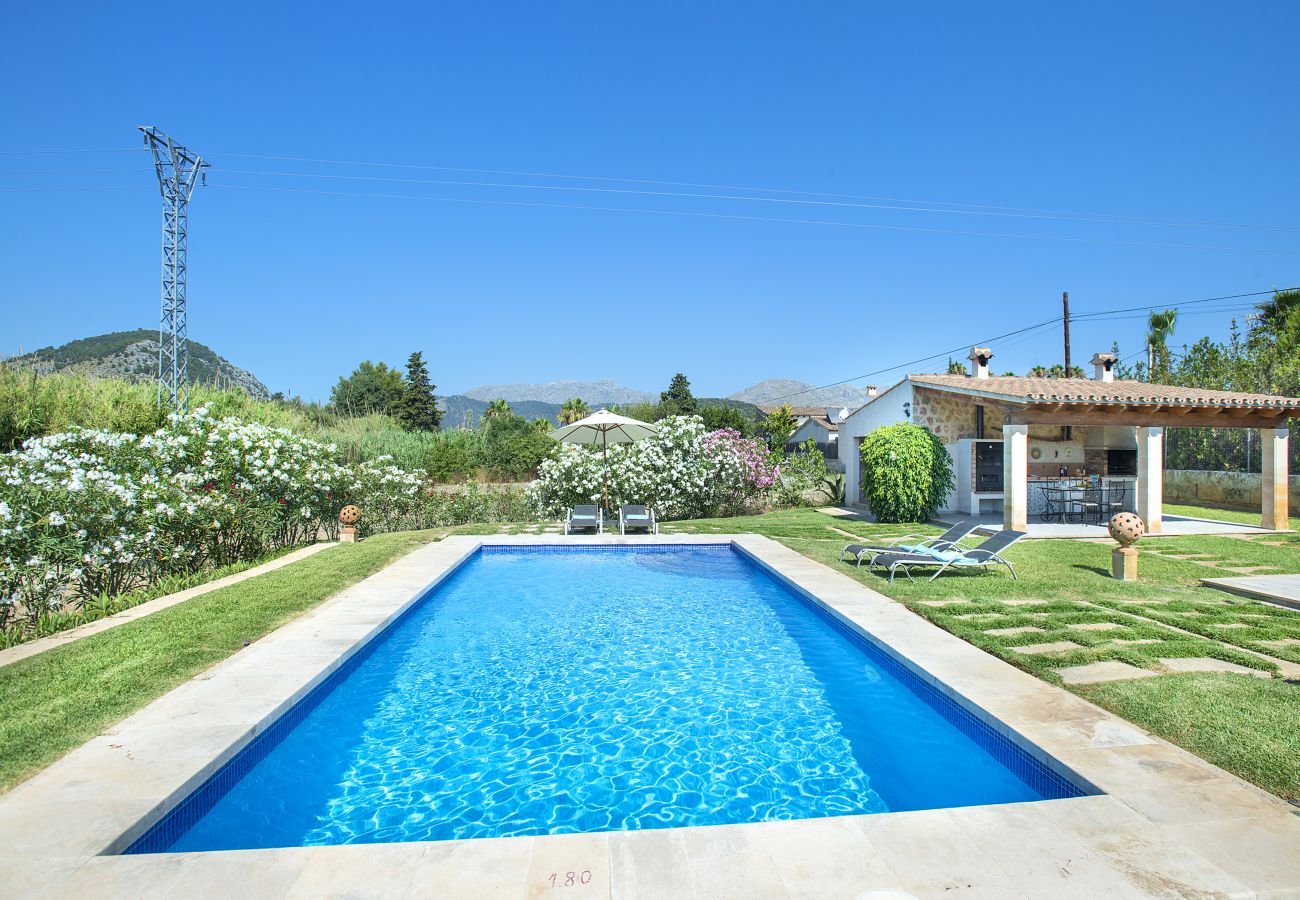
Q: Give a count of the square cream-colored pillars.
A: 3